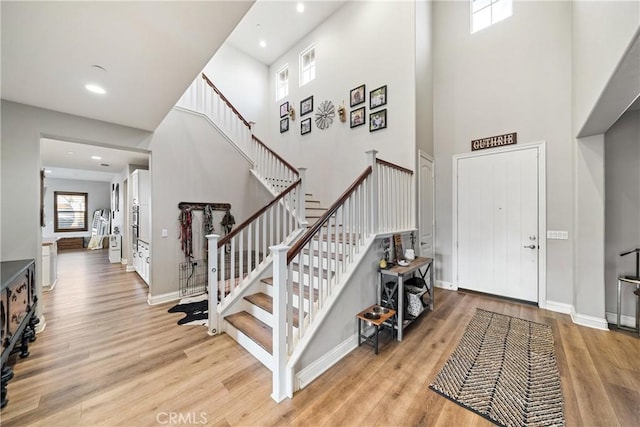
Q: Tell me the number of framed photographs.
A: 8